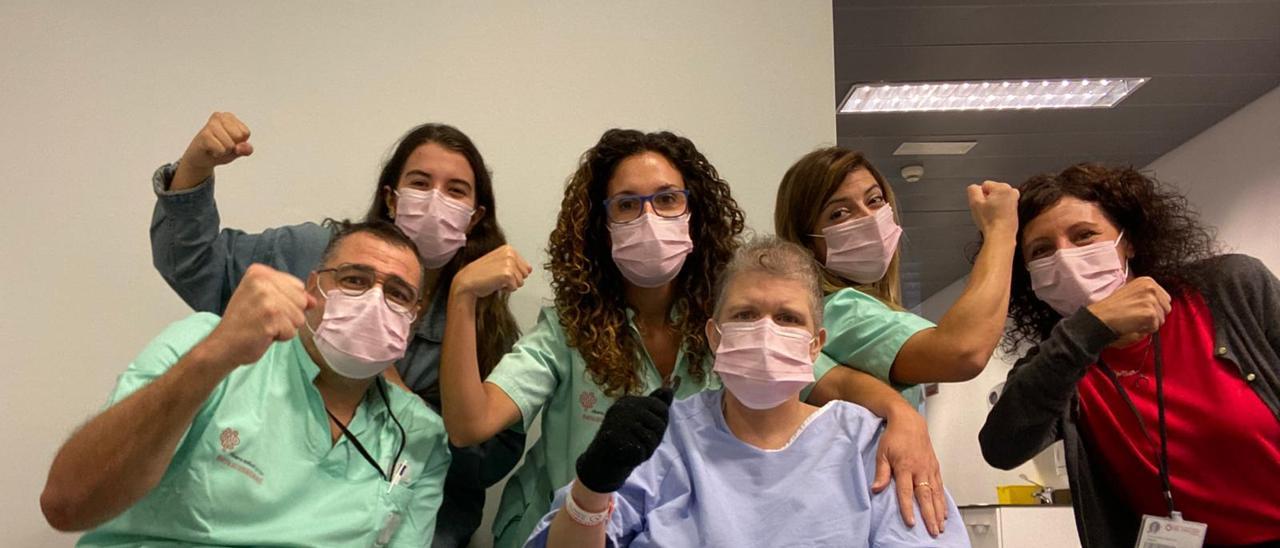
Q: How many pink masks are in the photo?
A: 6